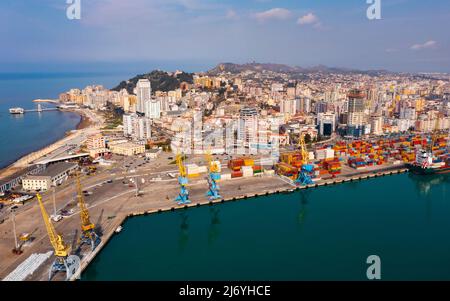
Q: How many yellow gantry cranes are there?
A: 5